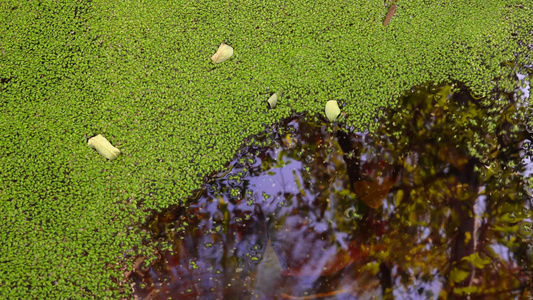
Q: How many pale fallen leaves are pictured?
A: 4